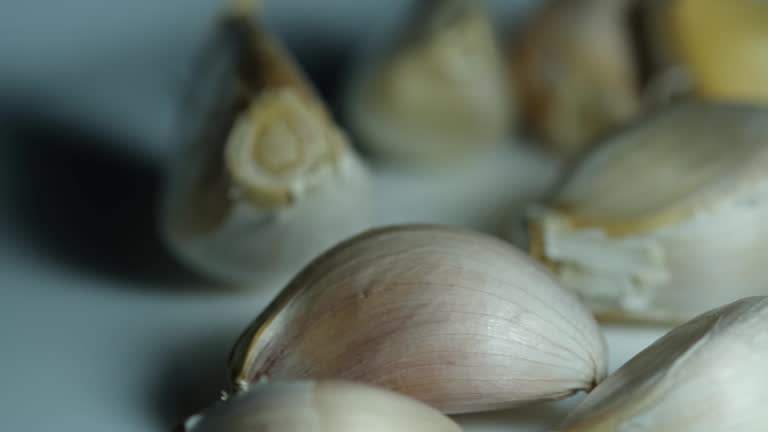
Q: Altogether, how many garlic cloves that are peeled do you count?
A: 1